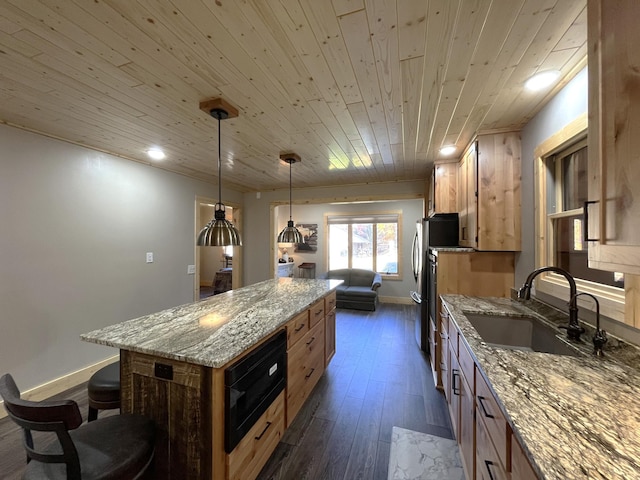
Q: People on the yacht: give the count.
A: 0